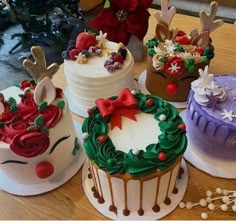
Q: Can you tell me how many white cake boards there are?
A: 5